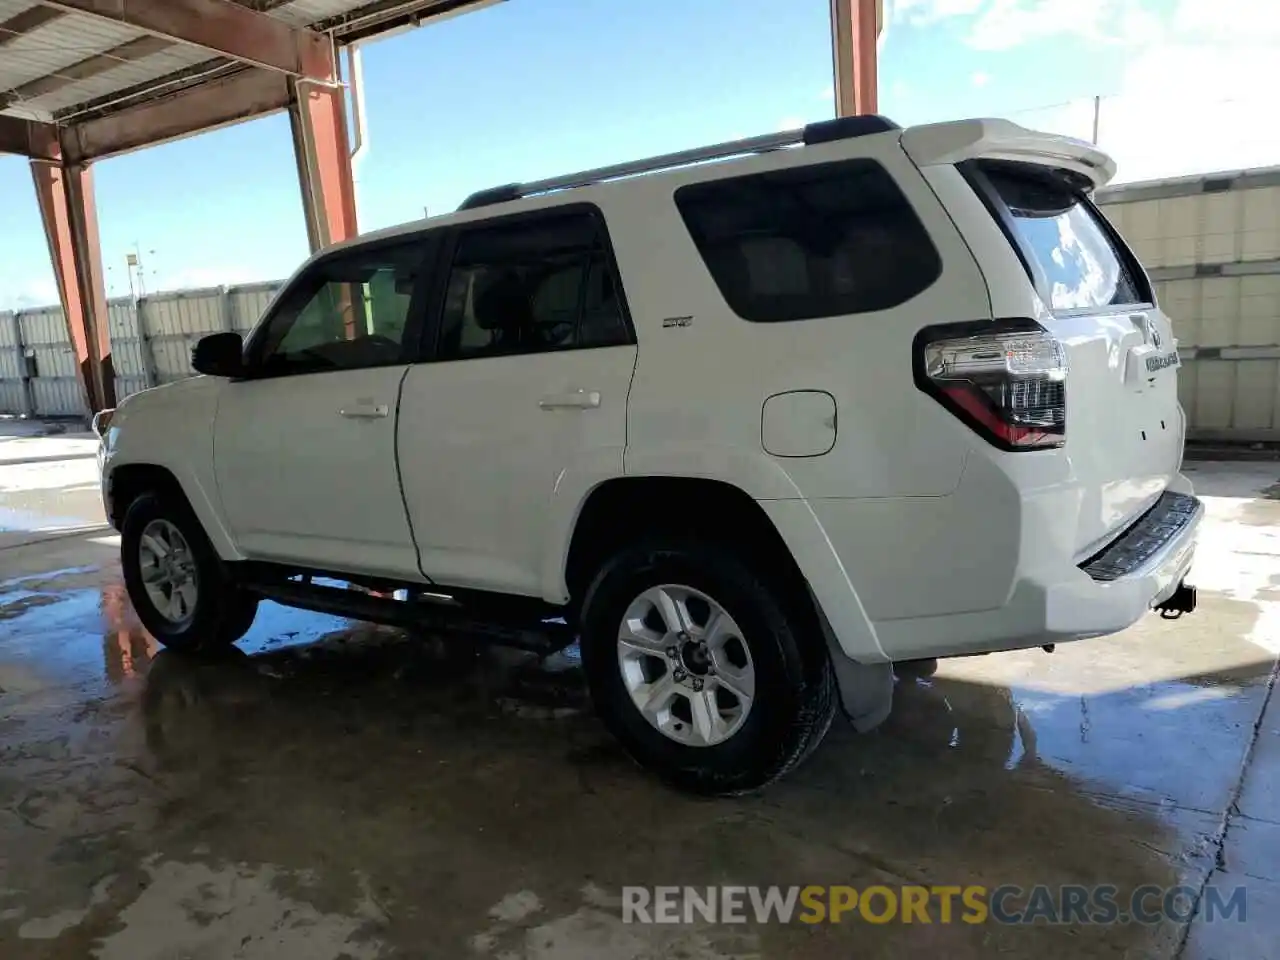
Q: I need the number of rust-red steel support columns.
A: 3